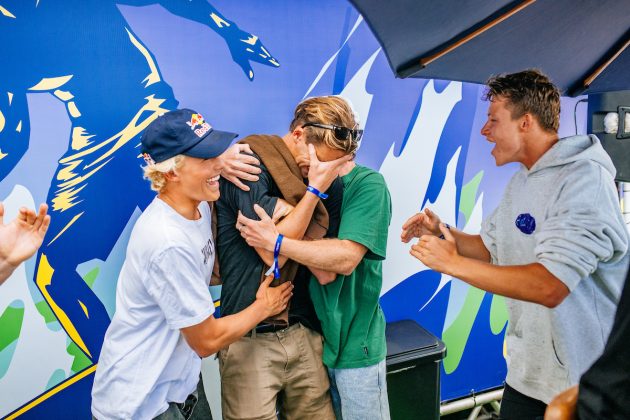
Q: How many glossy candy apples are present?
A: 0